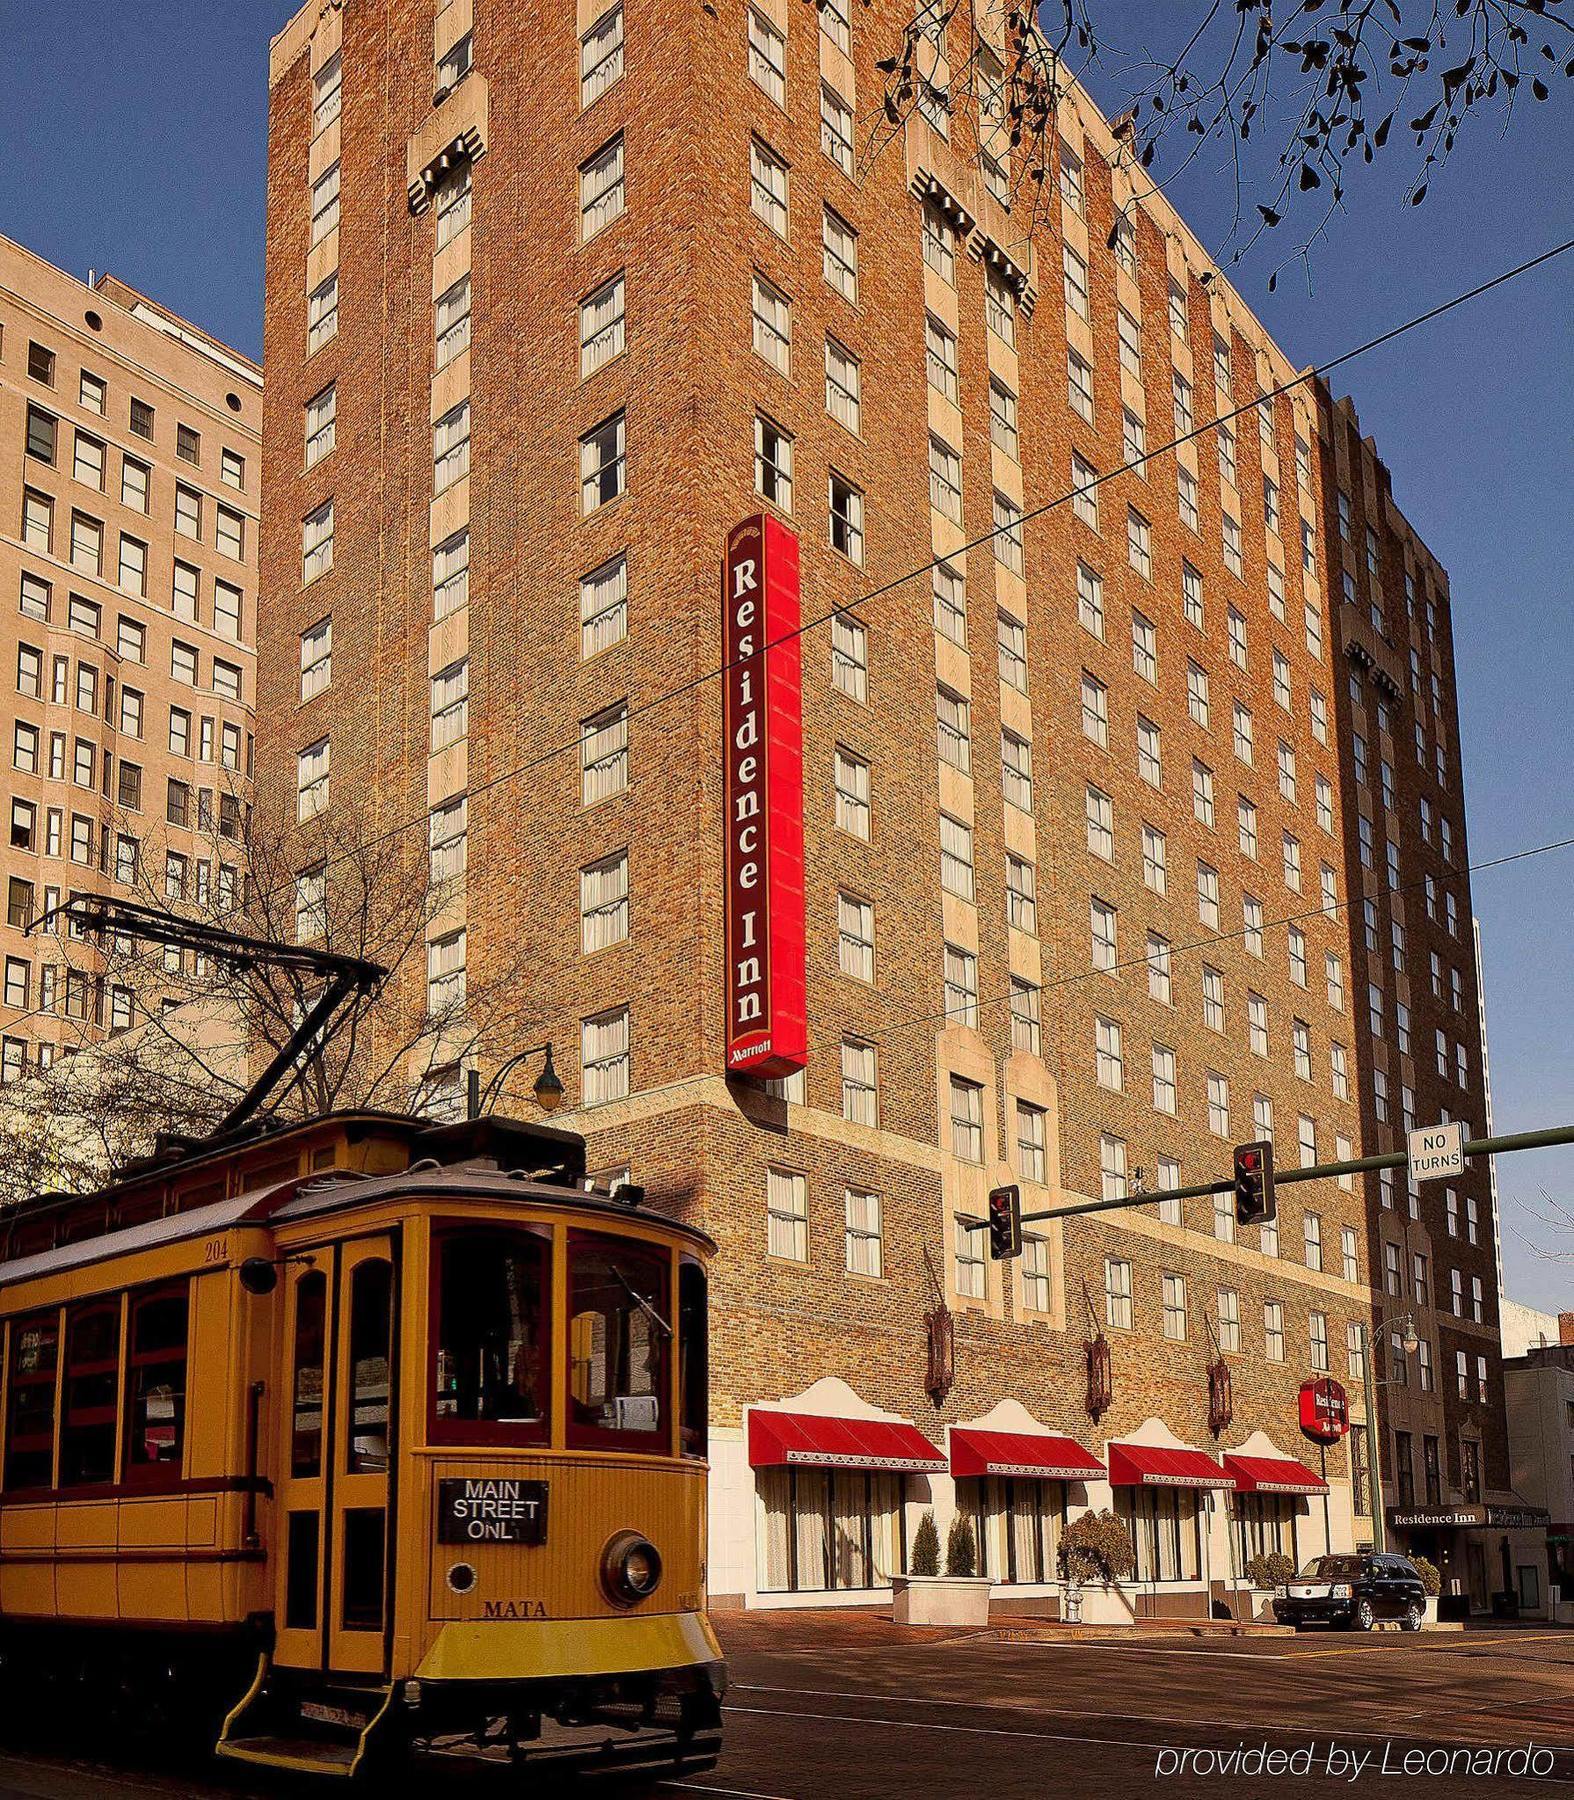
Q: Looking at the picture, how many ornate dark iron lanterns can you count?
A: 3